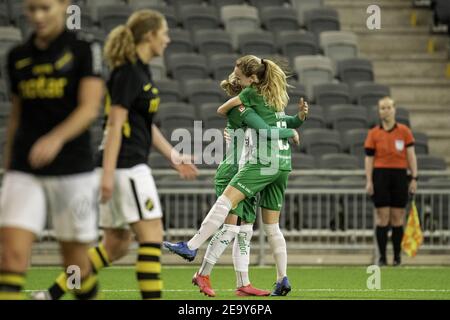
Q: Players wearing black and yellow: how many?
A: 2